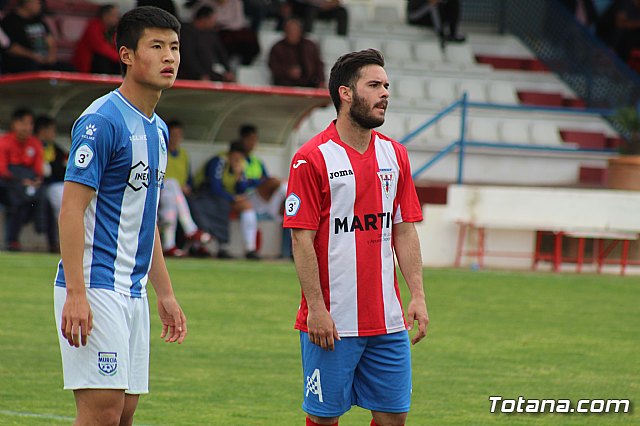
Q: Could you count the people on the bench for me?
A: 5